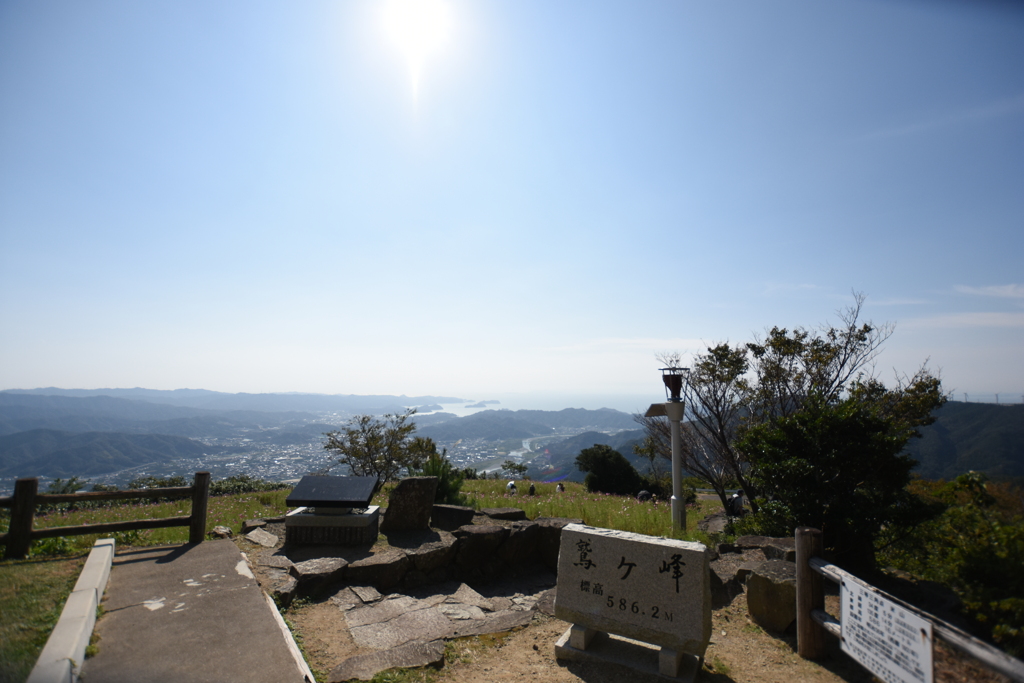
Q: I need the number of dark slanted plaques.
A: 1